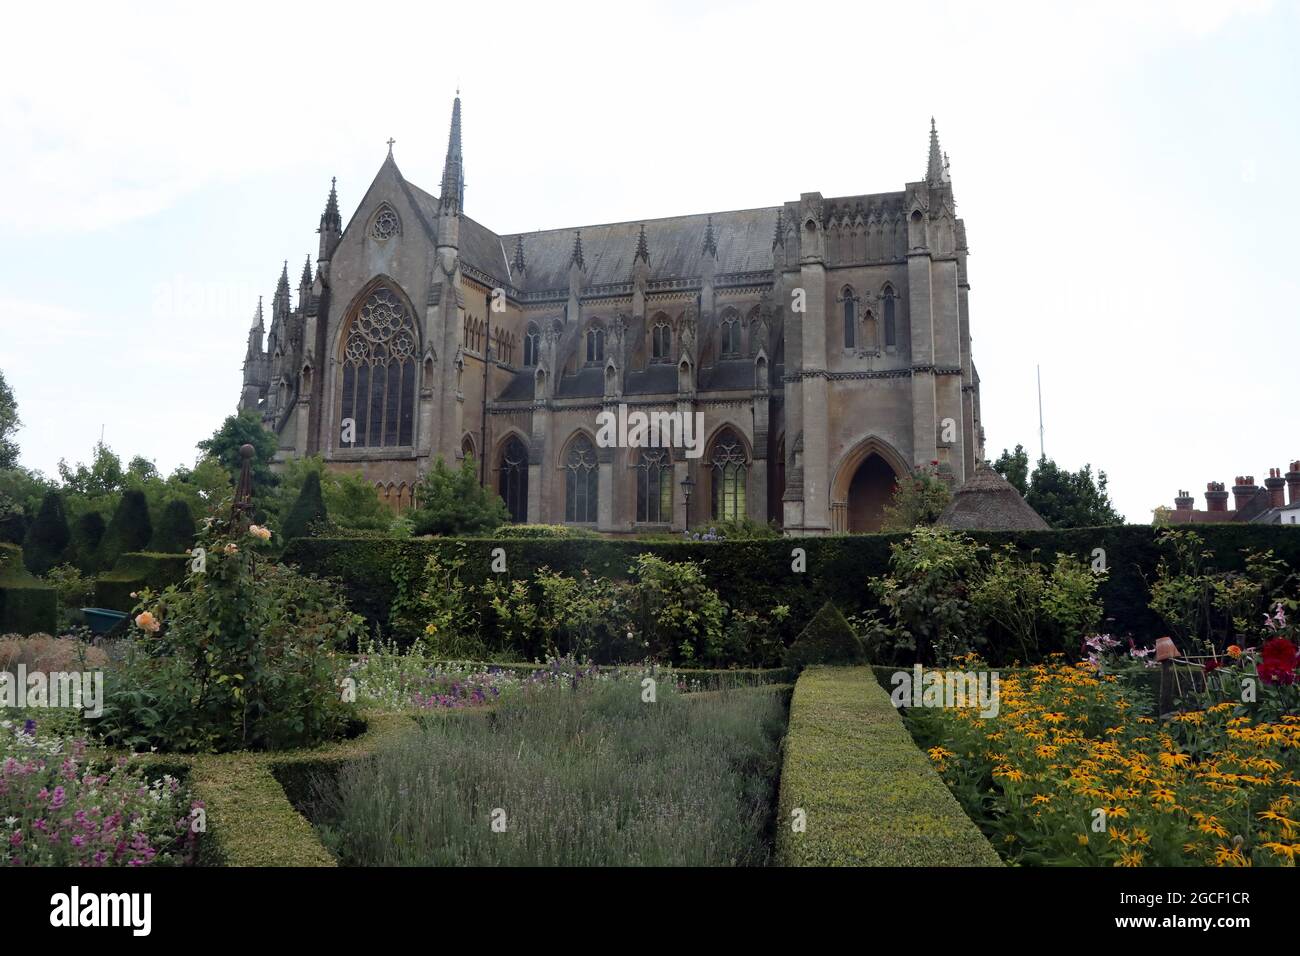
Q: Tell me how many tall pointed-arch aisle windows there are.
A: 4